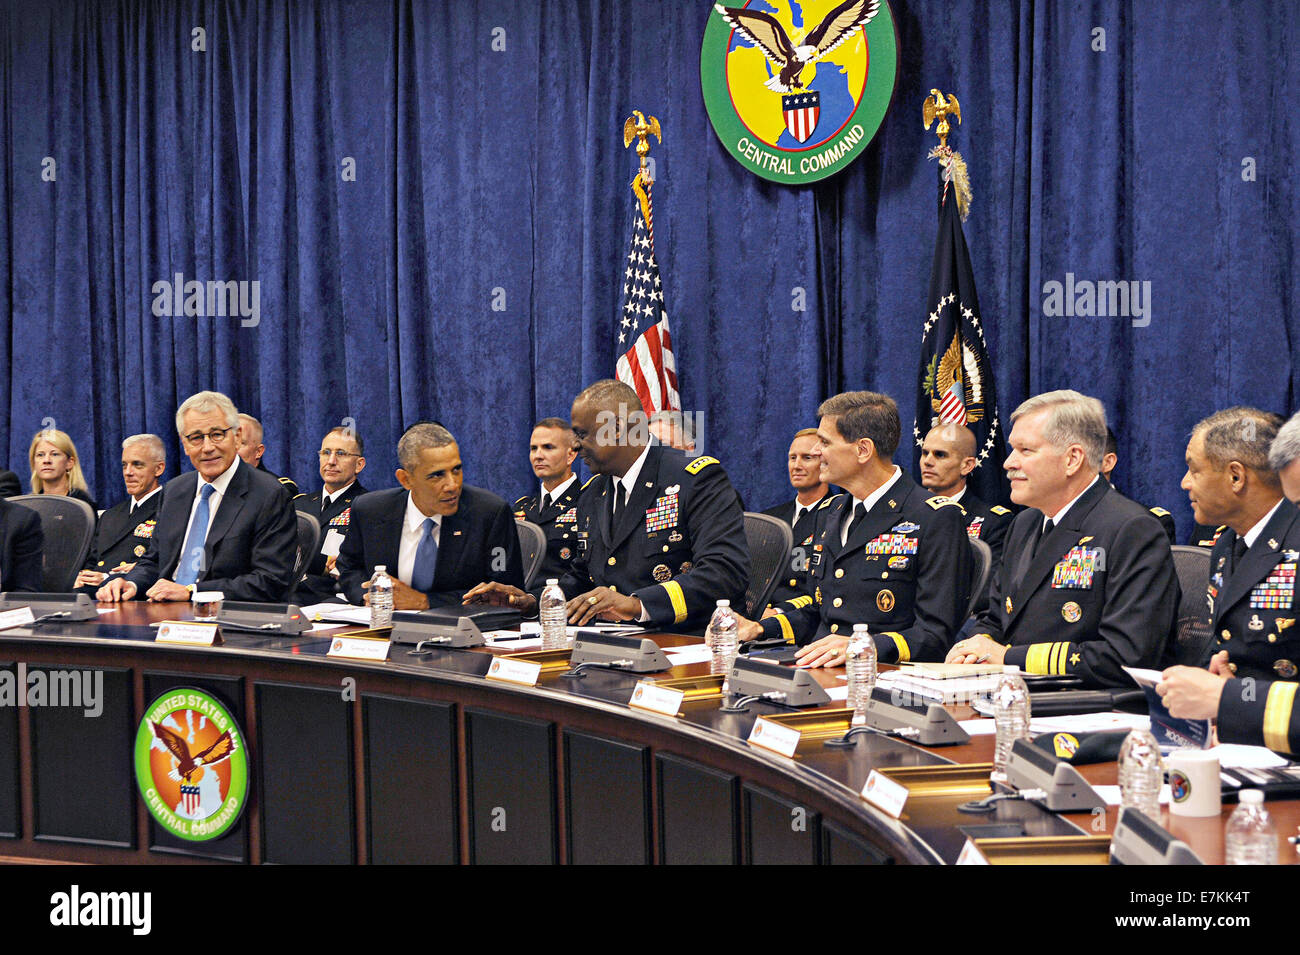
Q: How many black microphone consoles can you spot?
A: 8